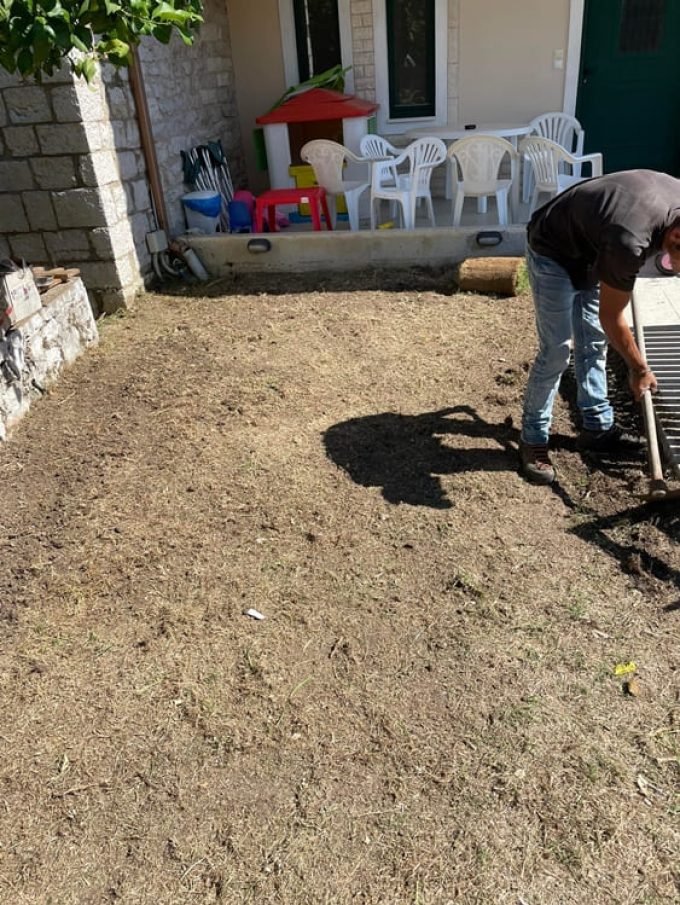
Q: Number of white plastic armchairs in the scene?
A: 6